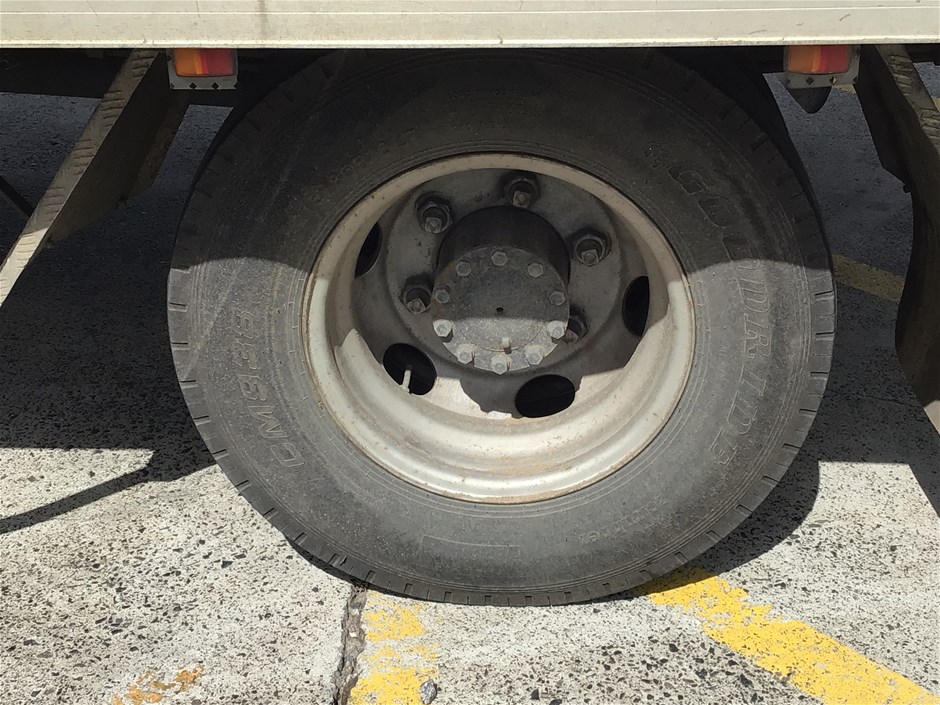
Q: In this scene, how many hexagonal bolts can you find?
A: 10